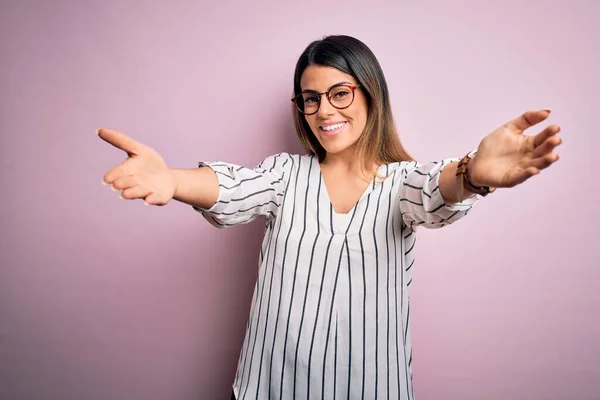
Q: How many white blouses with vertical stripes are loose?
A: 1